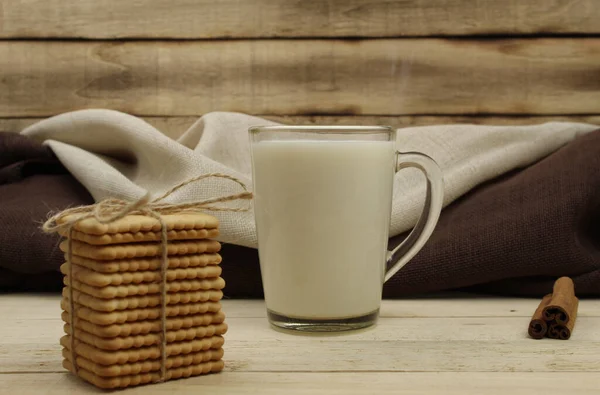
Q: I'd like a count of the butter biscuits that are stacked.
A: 13